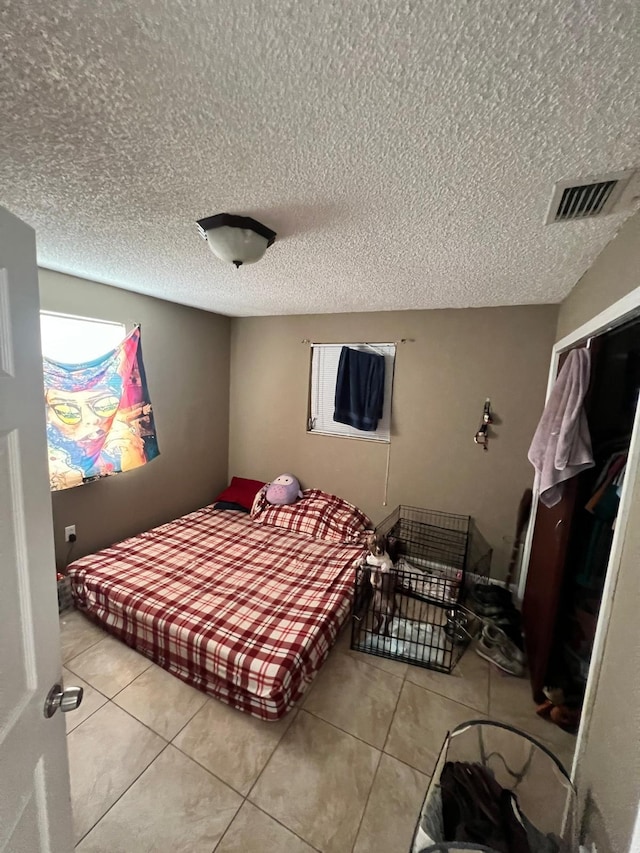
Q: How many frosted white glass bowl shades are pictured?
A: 1